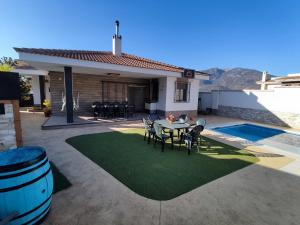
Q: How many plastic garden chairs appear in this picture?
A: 6